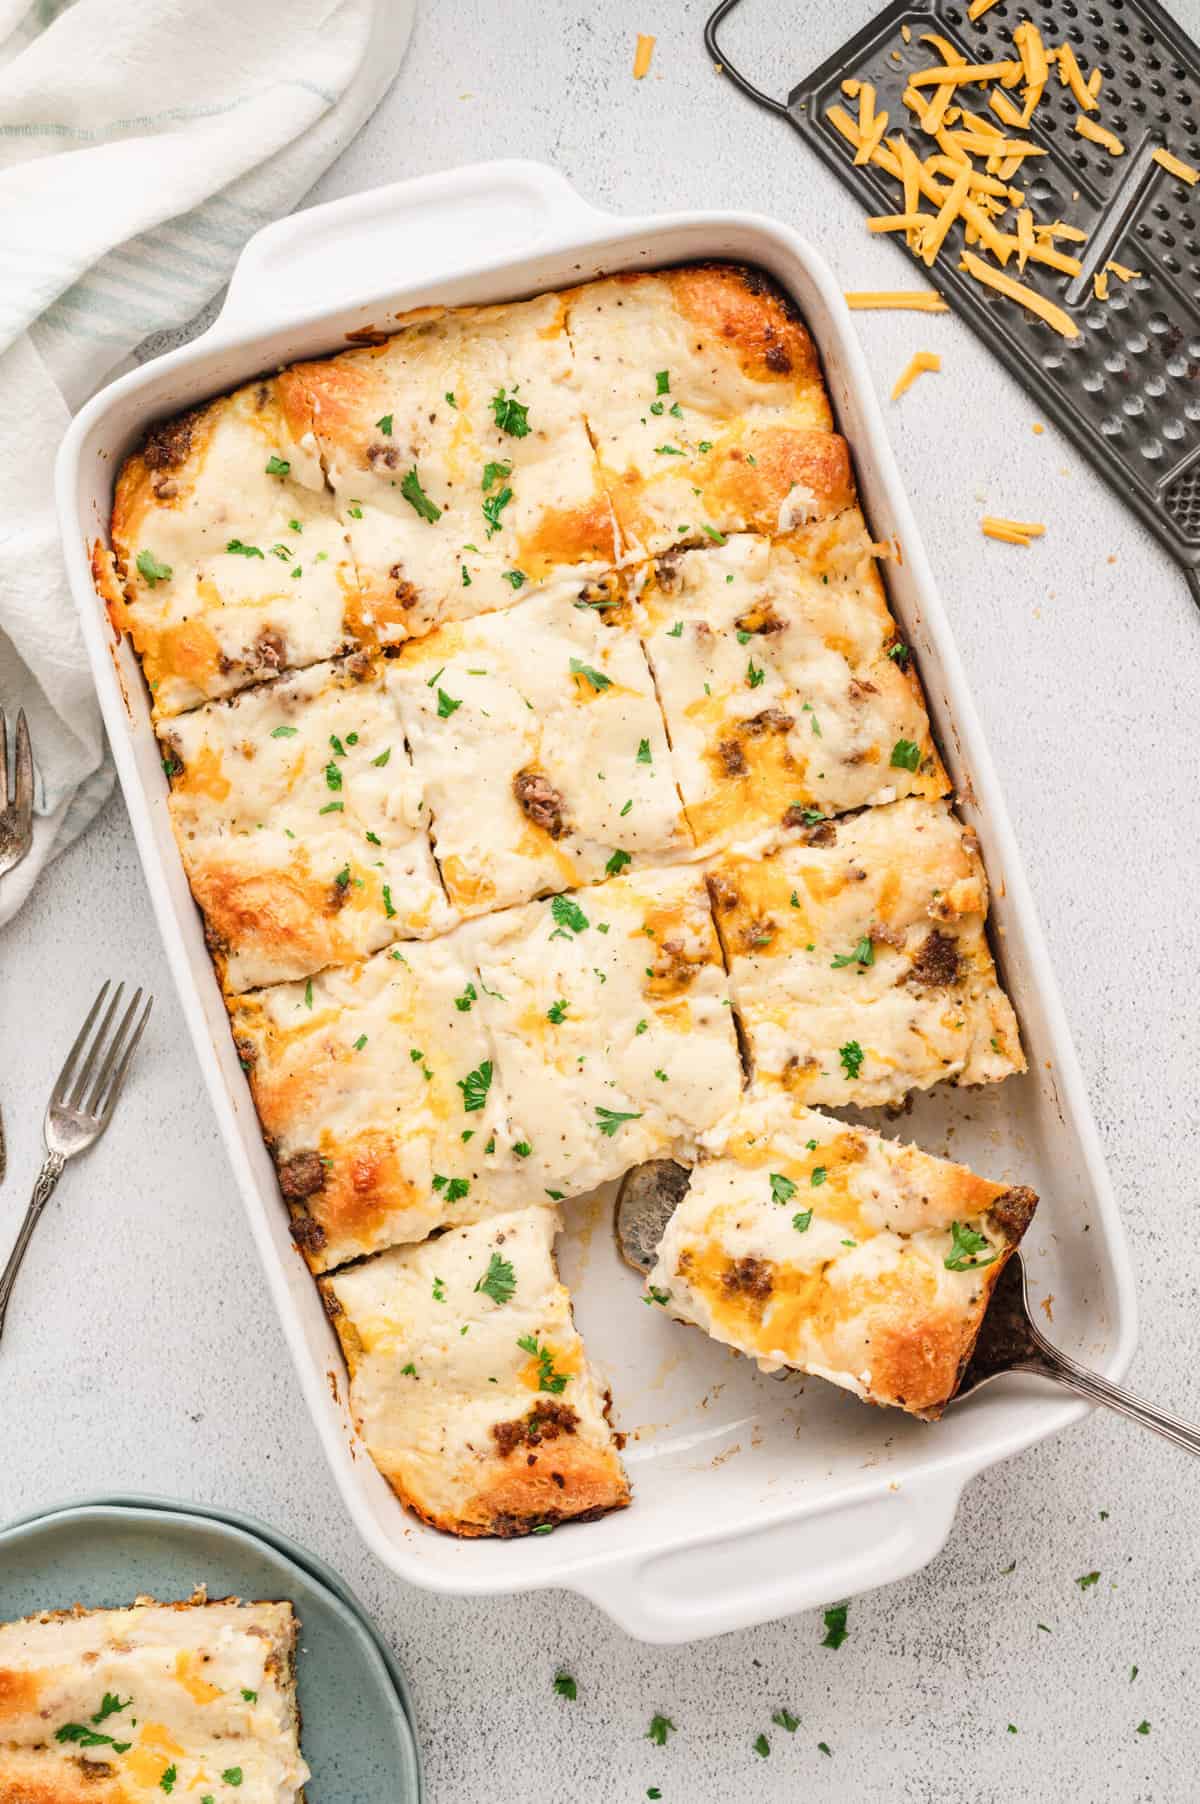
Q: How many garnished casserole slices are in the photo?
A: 12